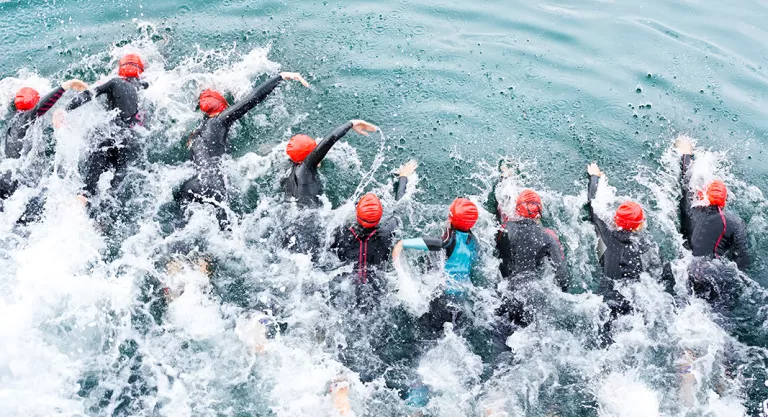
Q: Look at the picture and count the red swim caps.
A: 9